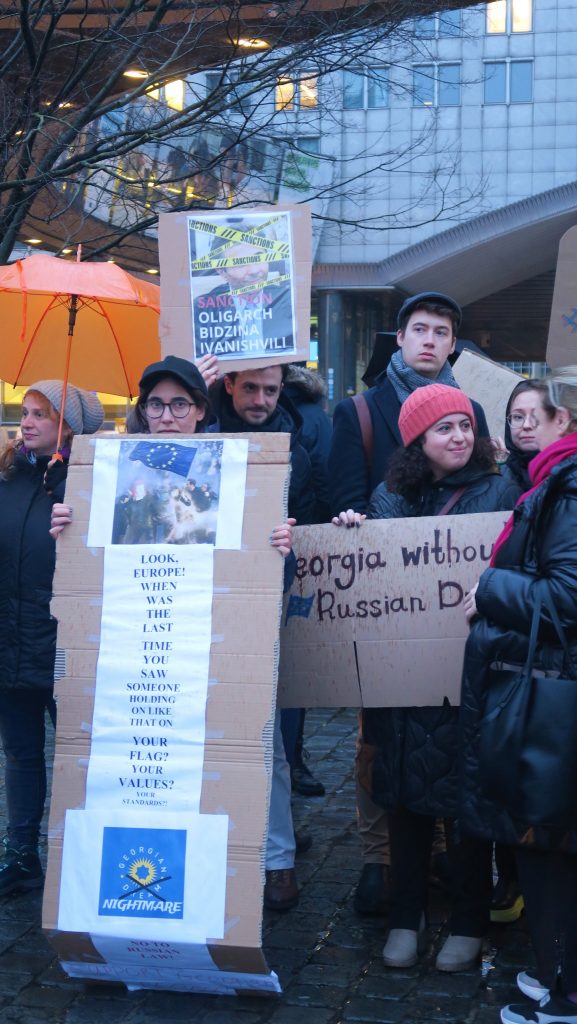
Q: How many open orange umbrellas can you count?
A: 1